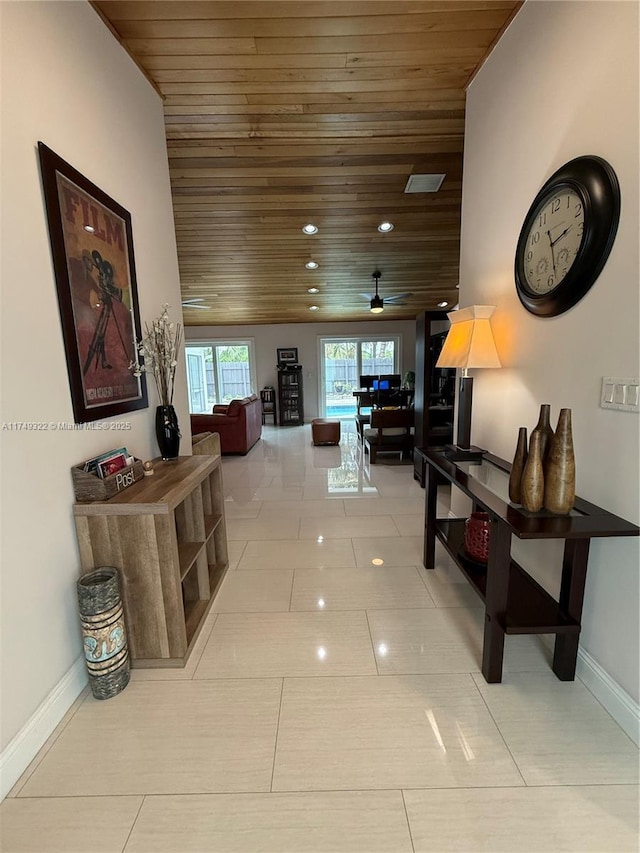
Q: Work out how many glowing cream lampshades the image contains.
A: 1